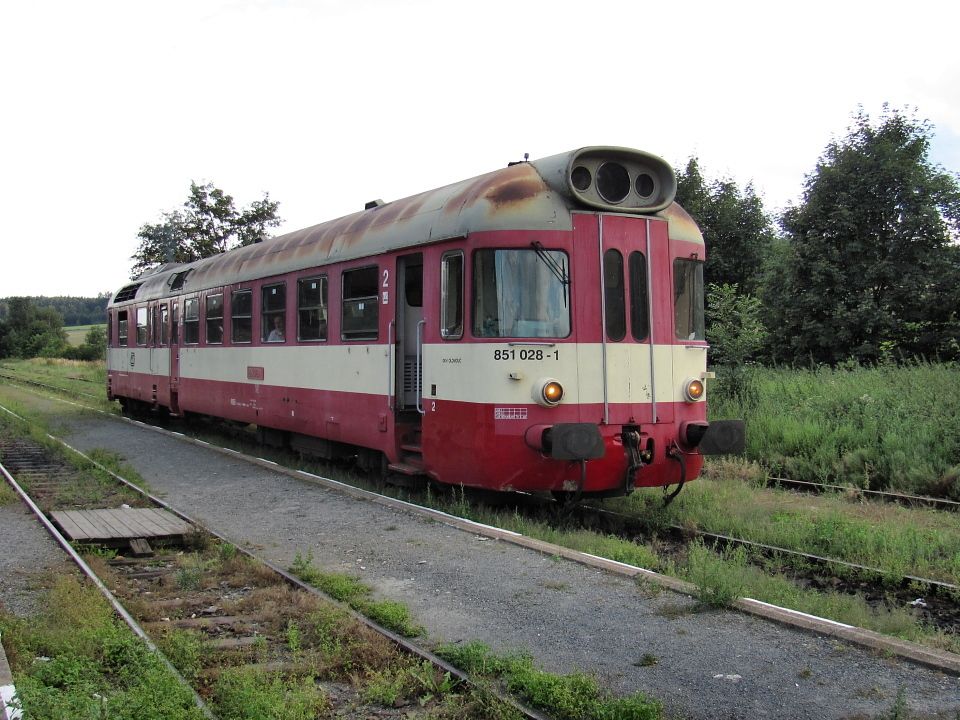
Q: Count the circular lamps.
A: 5